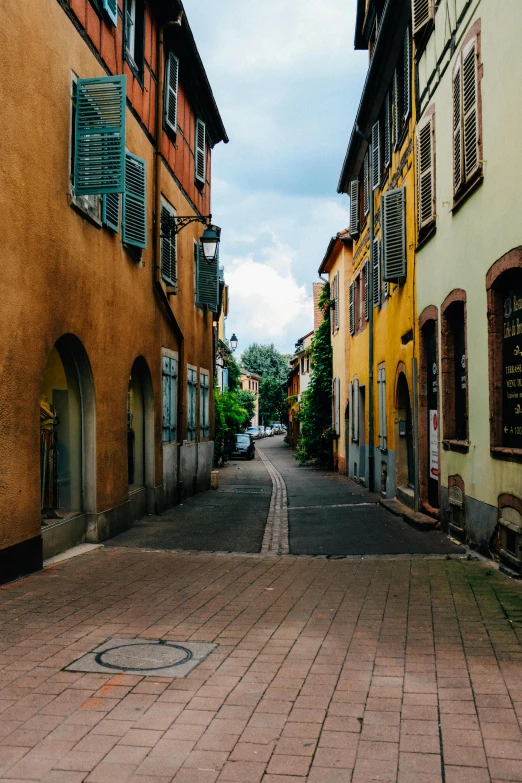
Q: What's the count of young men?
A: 0